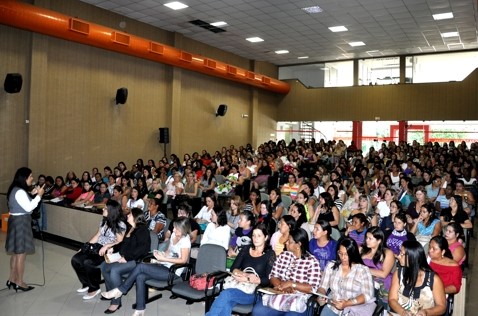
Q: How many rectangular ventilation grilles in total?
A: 8